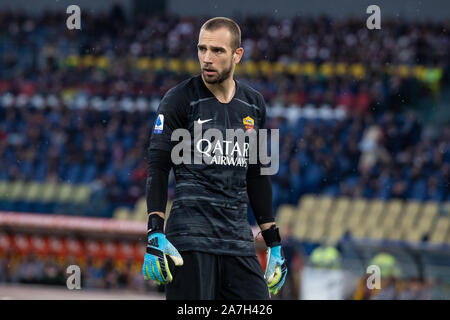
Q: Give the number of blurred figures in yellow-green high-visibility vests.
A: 2